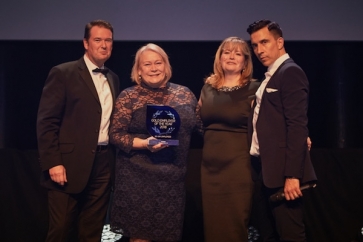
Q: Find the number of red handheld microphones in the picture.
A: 0